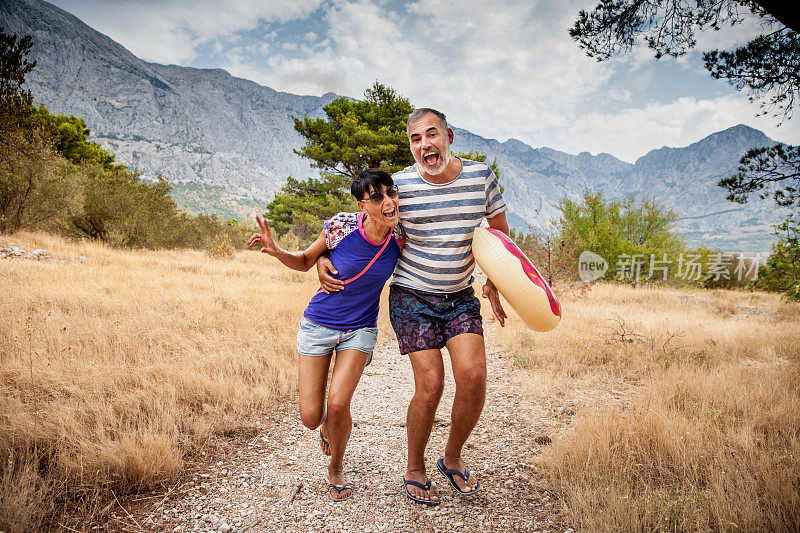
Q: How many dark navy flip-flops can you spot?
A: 2